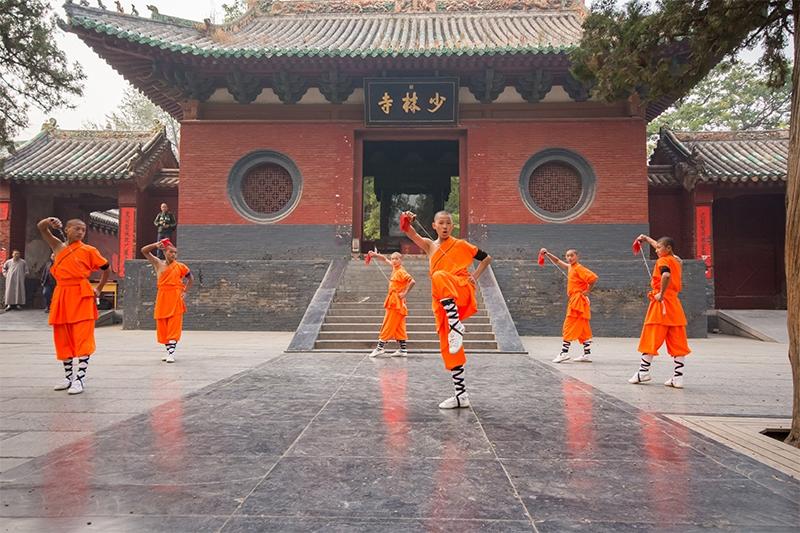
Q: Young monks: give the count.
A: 6